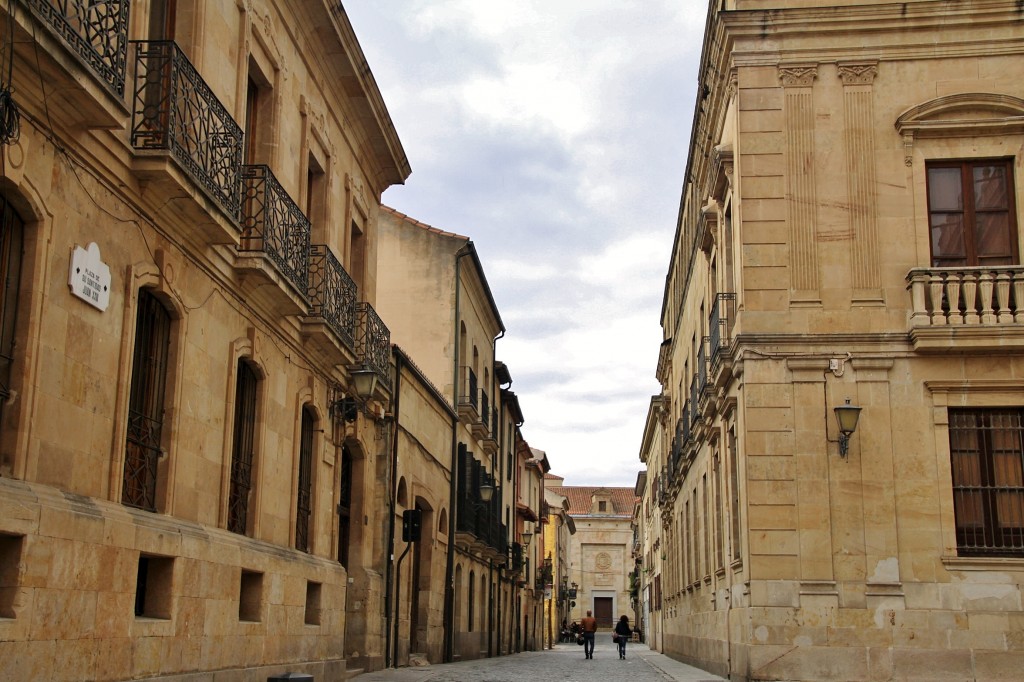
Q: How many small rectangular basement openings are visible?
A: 4